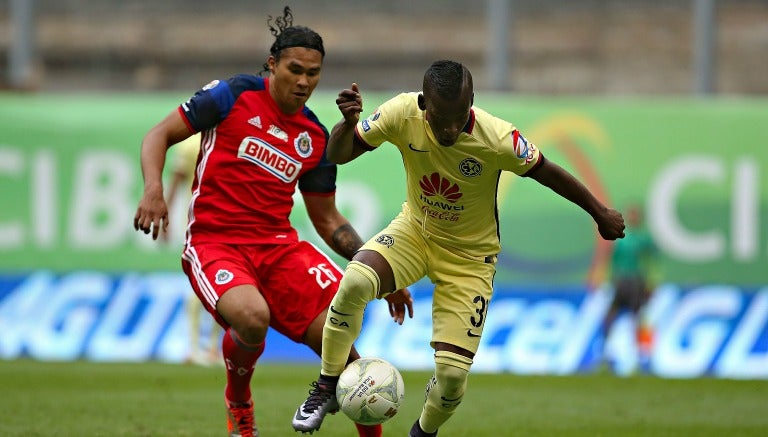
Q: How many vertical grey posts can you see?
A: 3